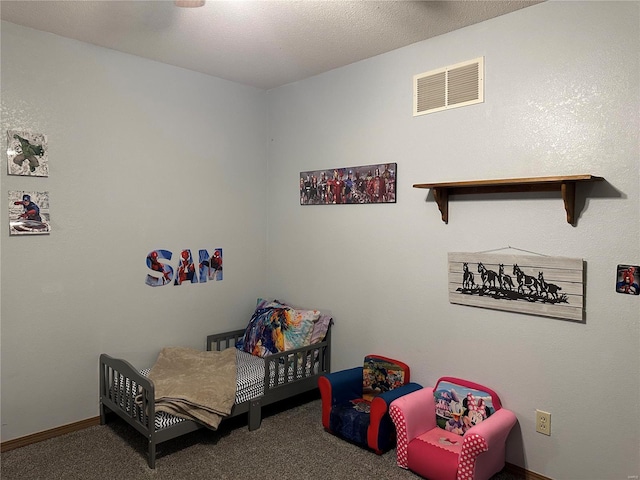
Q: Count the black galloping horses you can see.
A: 5